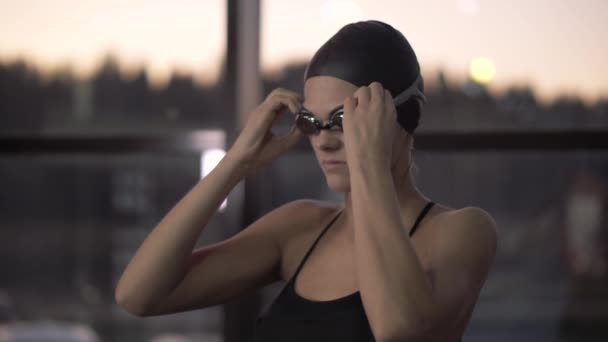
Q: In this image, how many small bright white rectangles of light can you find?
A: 1